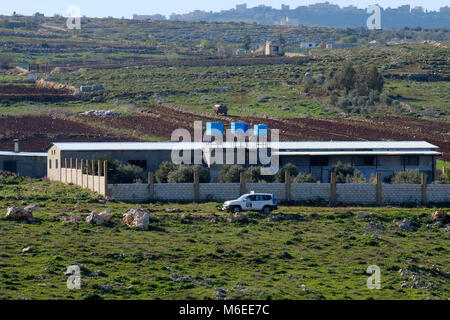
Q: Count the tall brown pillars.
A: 15